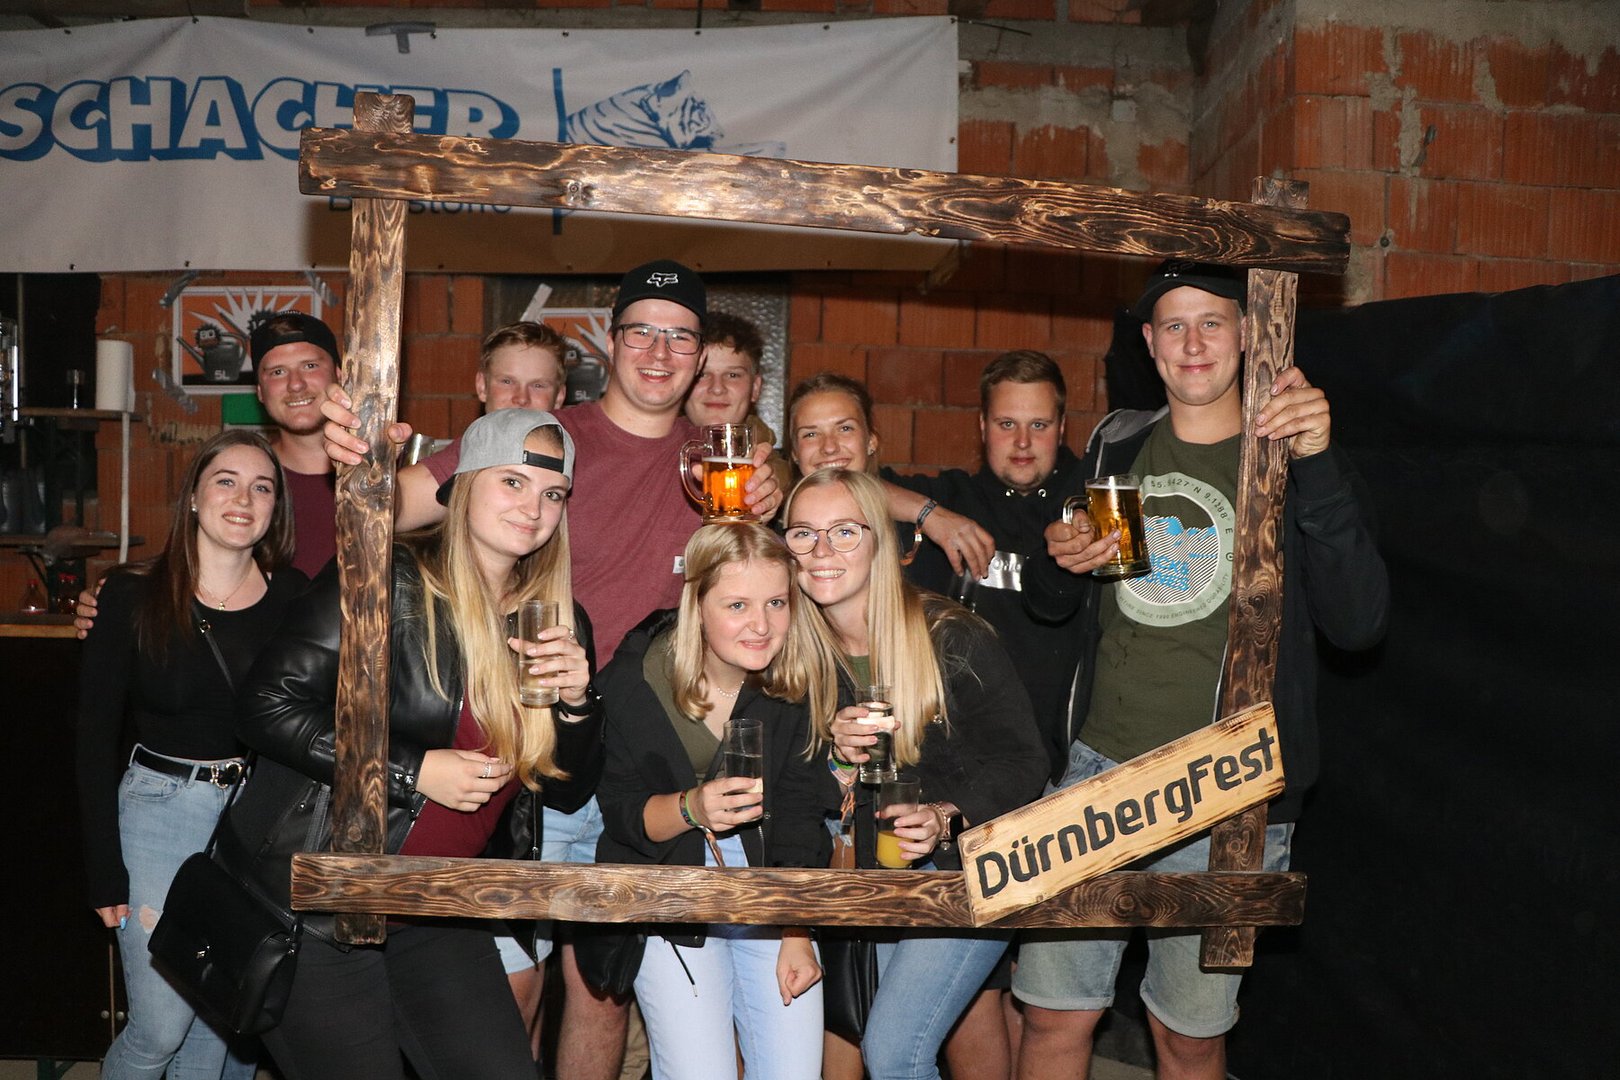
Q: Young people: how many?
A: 11